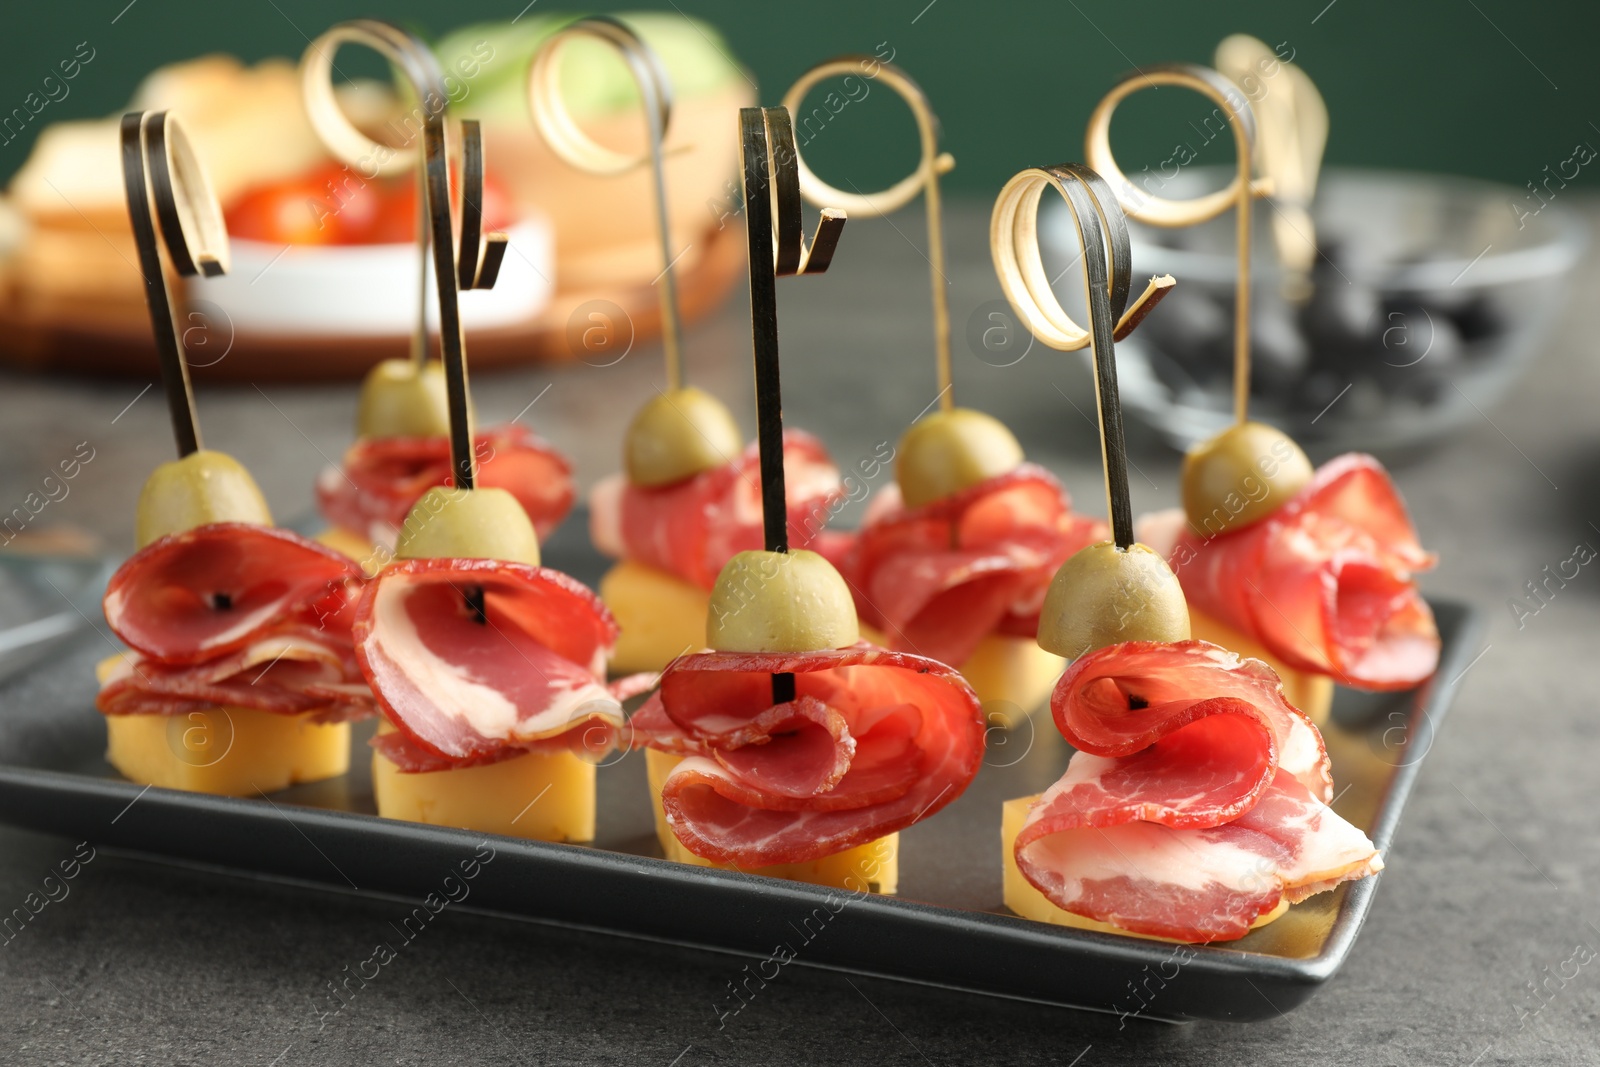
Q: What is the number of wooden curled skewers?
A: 8